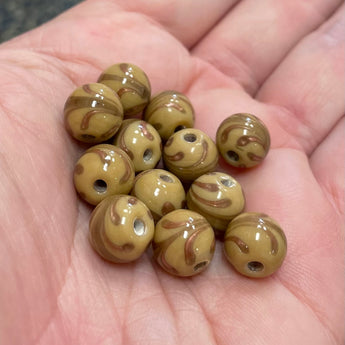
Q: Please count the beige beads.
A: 12